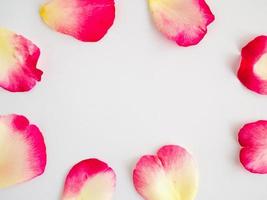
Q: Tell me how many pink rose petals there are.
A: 8